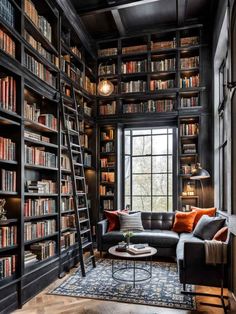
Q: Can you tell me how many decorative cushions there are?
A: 6